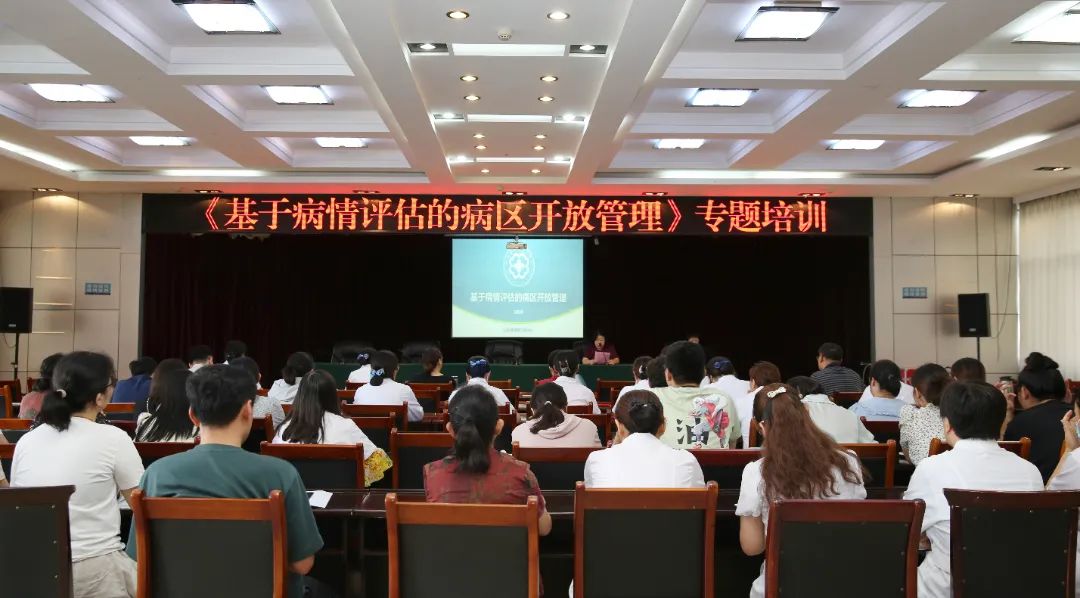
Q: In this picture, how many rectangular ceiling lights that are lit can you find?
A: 11